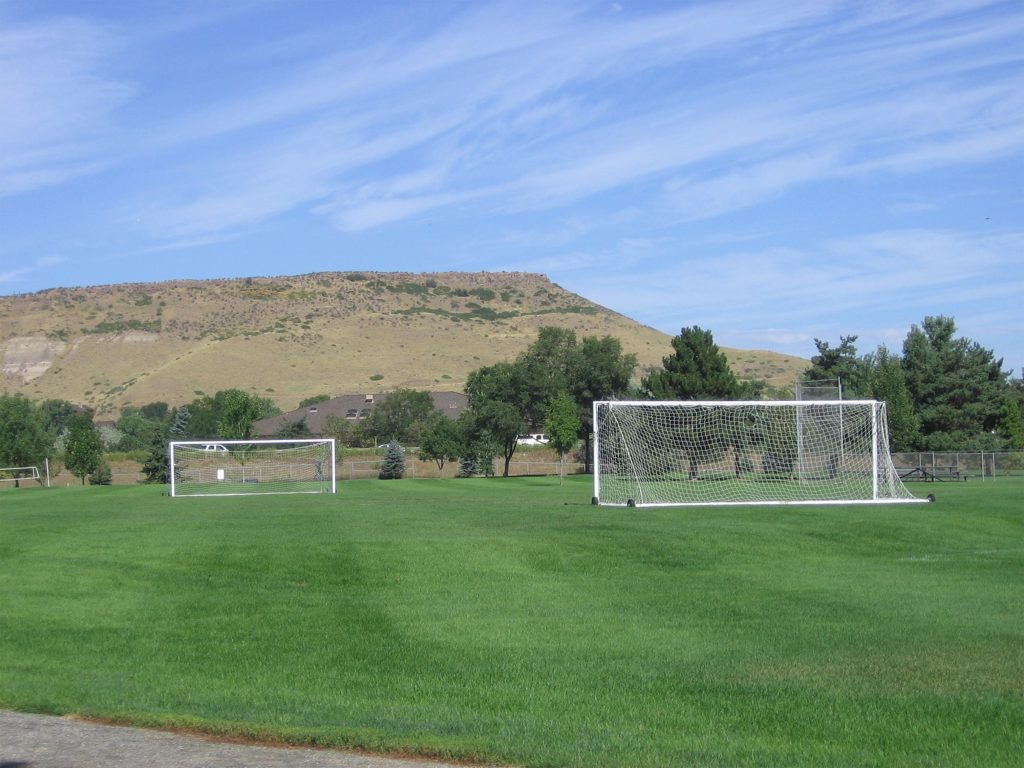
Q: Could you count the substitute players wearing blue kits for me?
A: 0